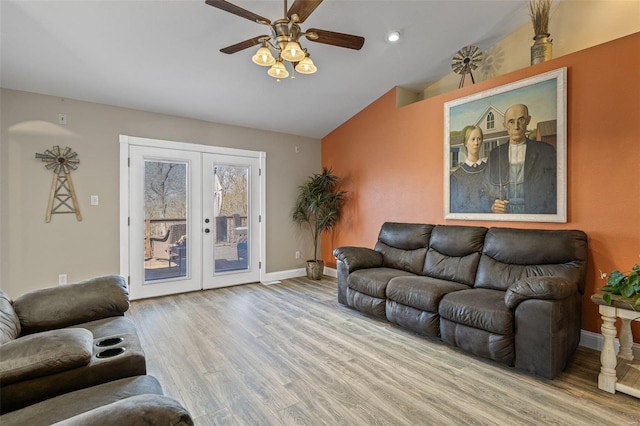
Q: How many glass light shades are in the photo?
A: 4